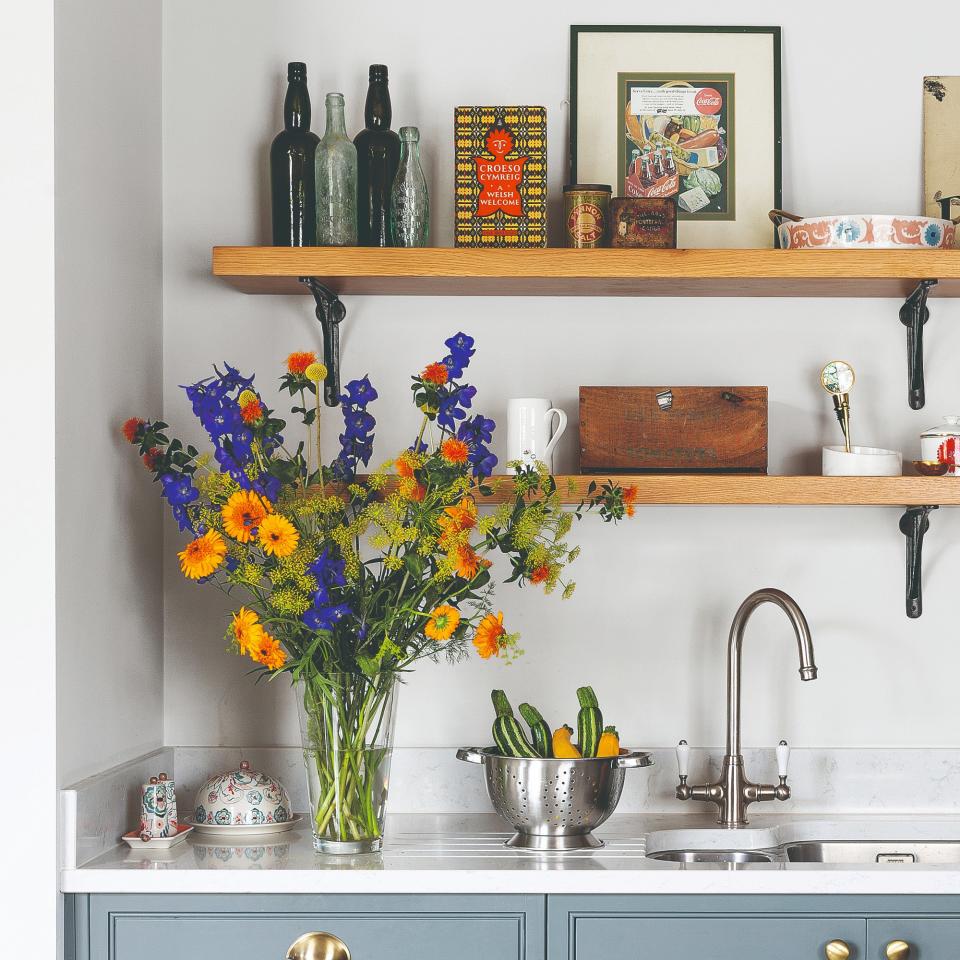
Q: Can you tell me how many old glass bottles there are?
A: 4